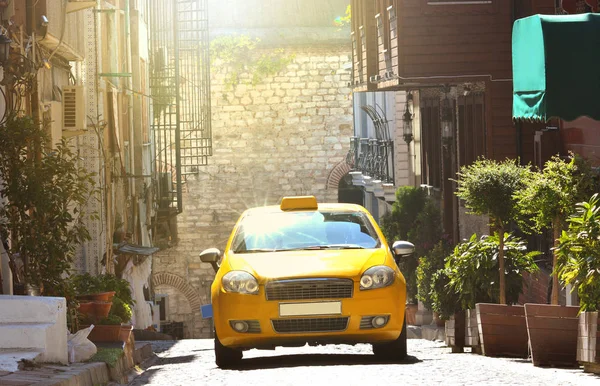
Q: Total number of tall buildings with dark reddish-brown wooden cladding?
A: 1